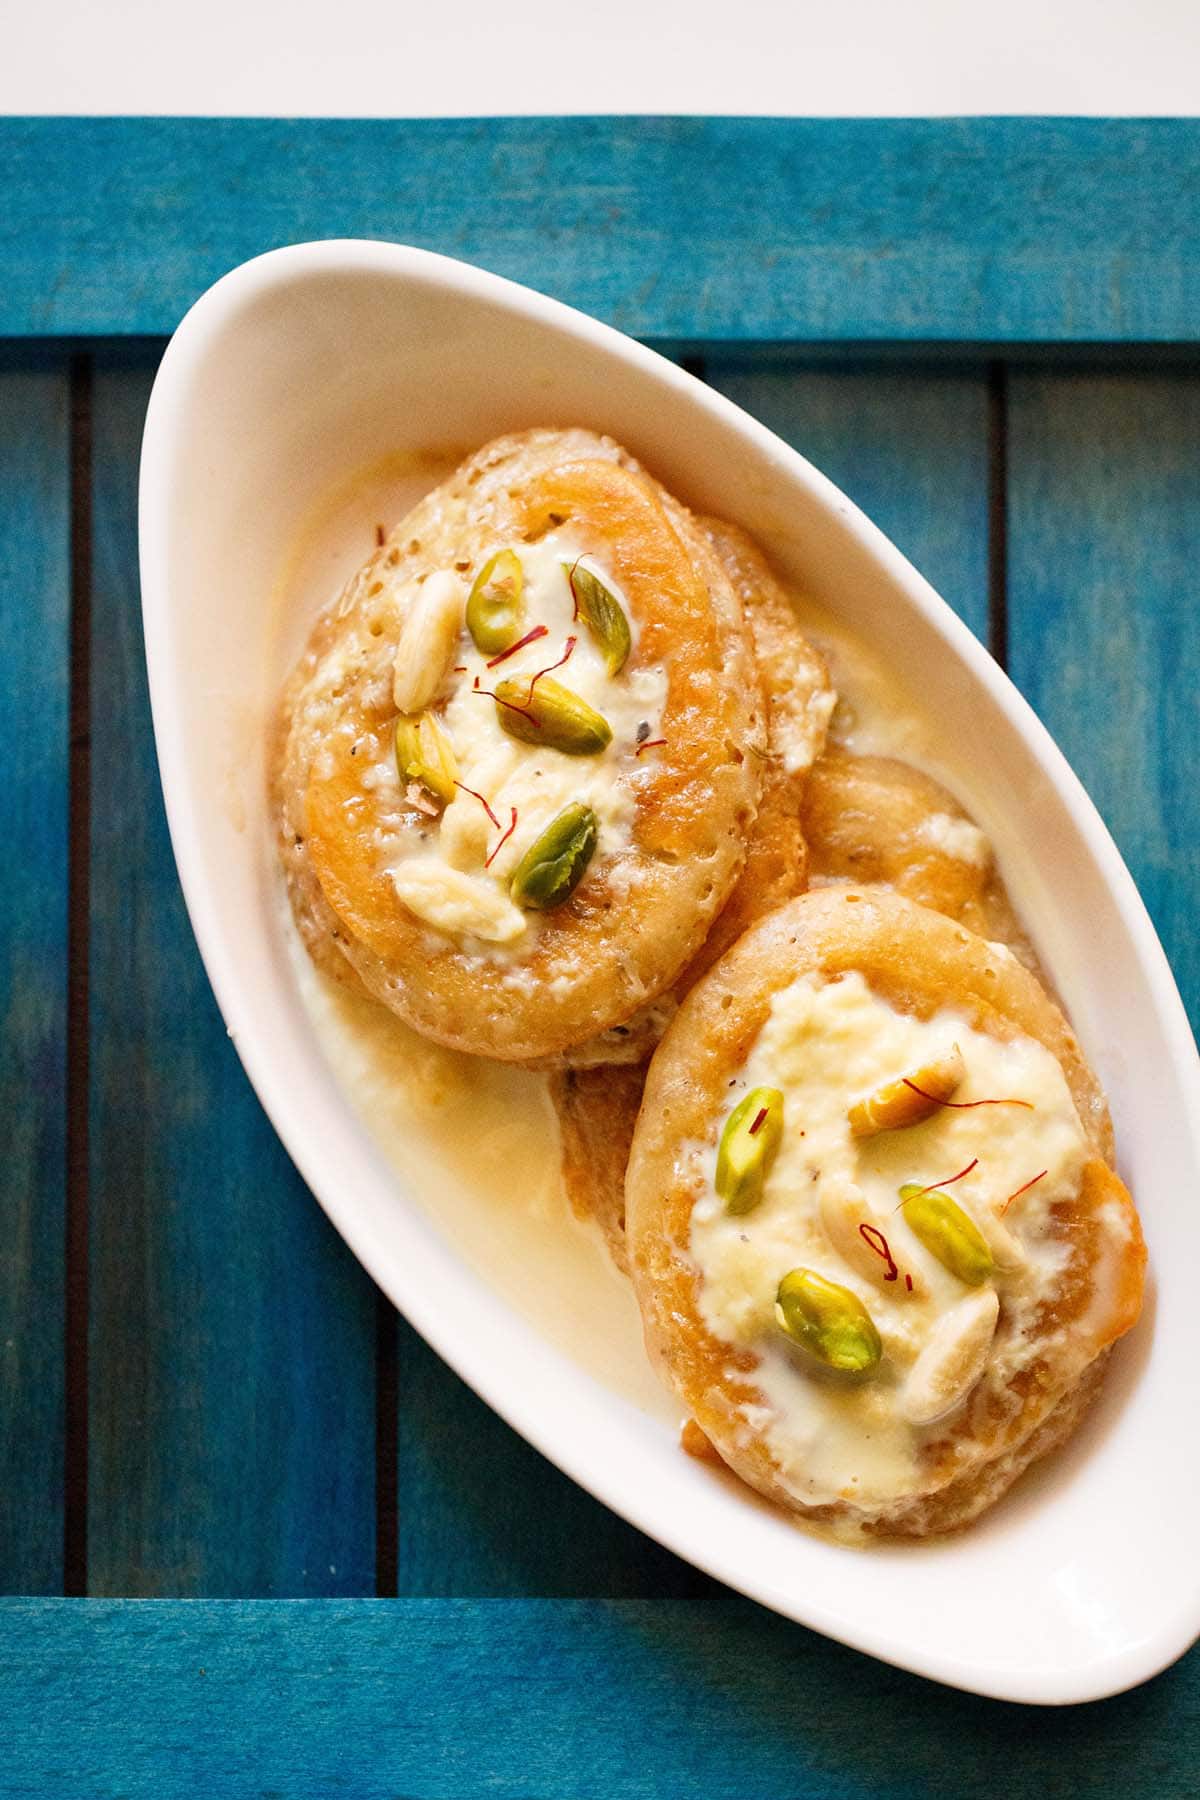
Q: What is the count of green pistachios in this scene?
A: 8